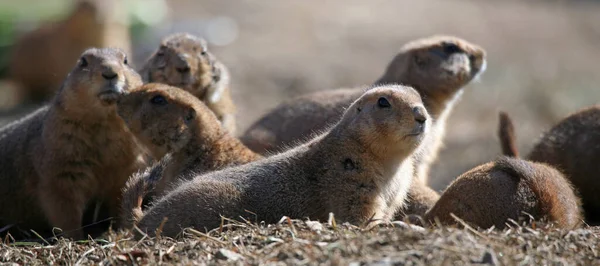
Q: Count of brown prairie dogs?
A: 8